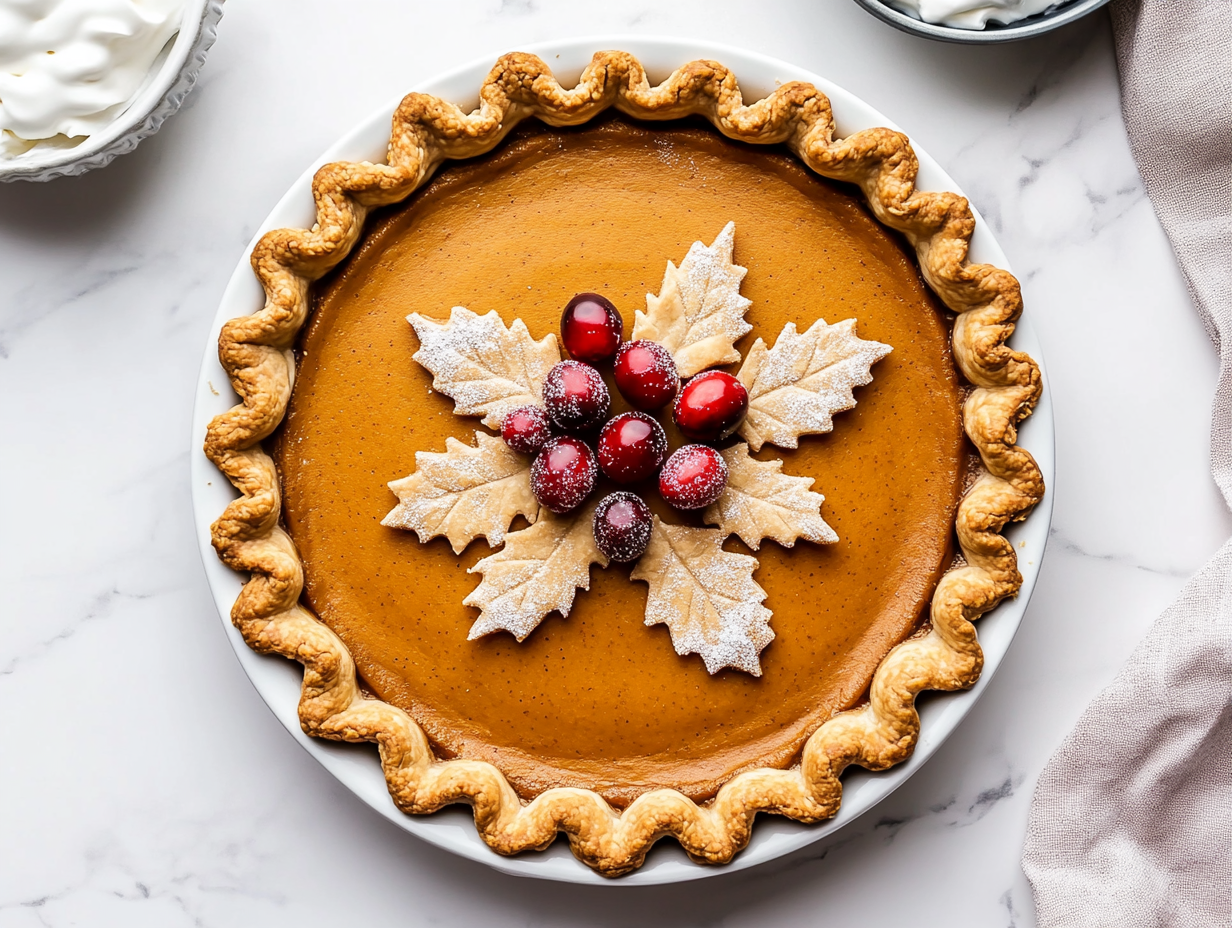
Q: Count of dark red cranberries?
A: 9